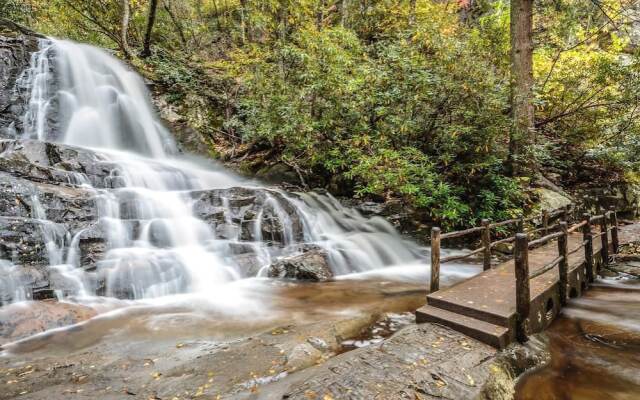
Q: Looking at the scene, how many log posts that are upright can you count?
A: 10